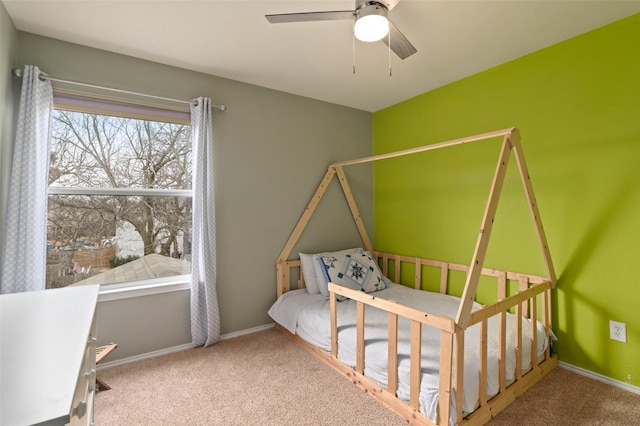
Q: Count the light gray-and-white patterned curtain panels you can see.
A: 2